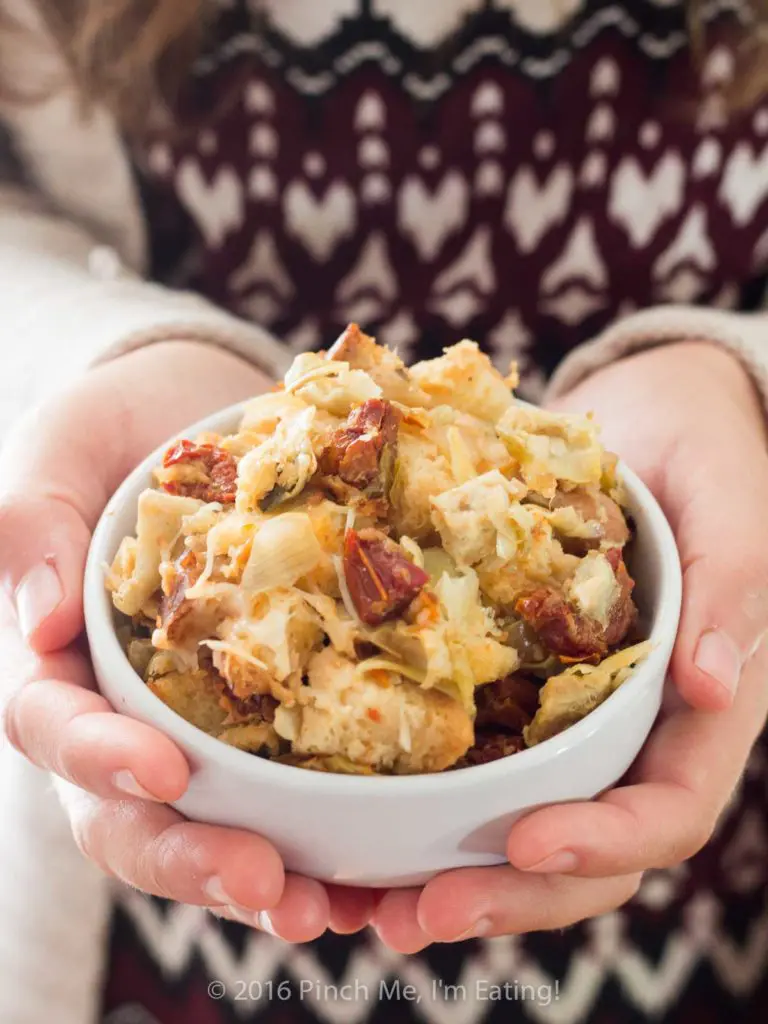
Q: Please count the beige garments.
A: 1